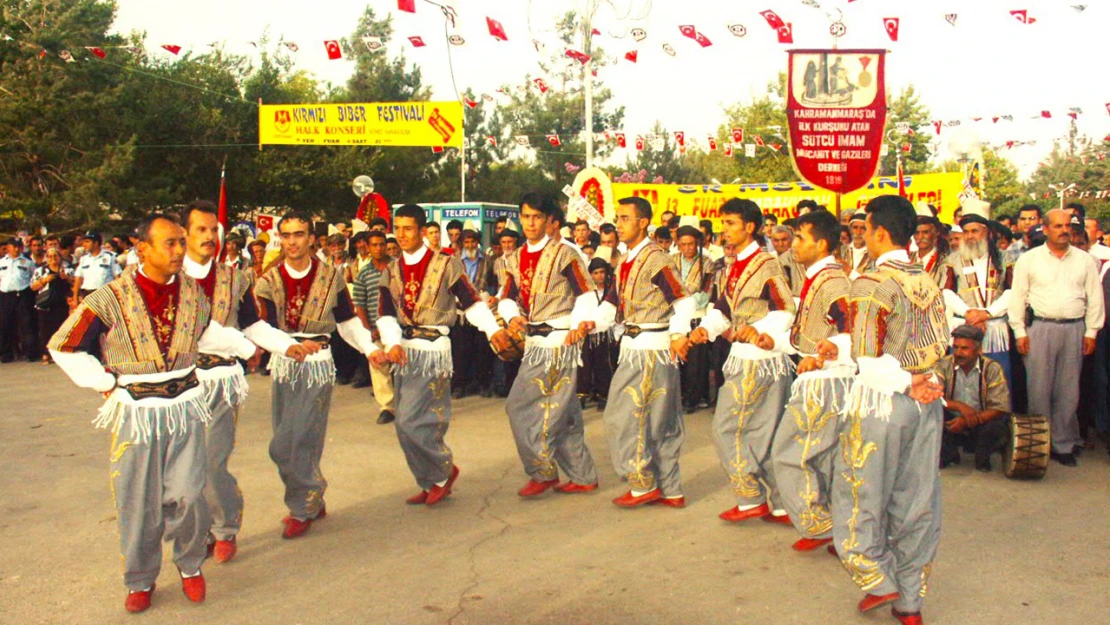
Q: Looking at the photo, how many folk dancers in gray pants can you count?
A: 9